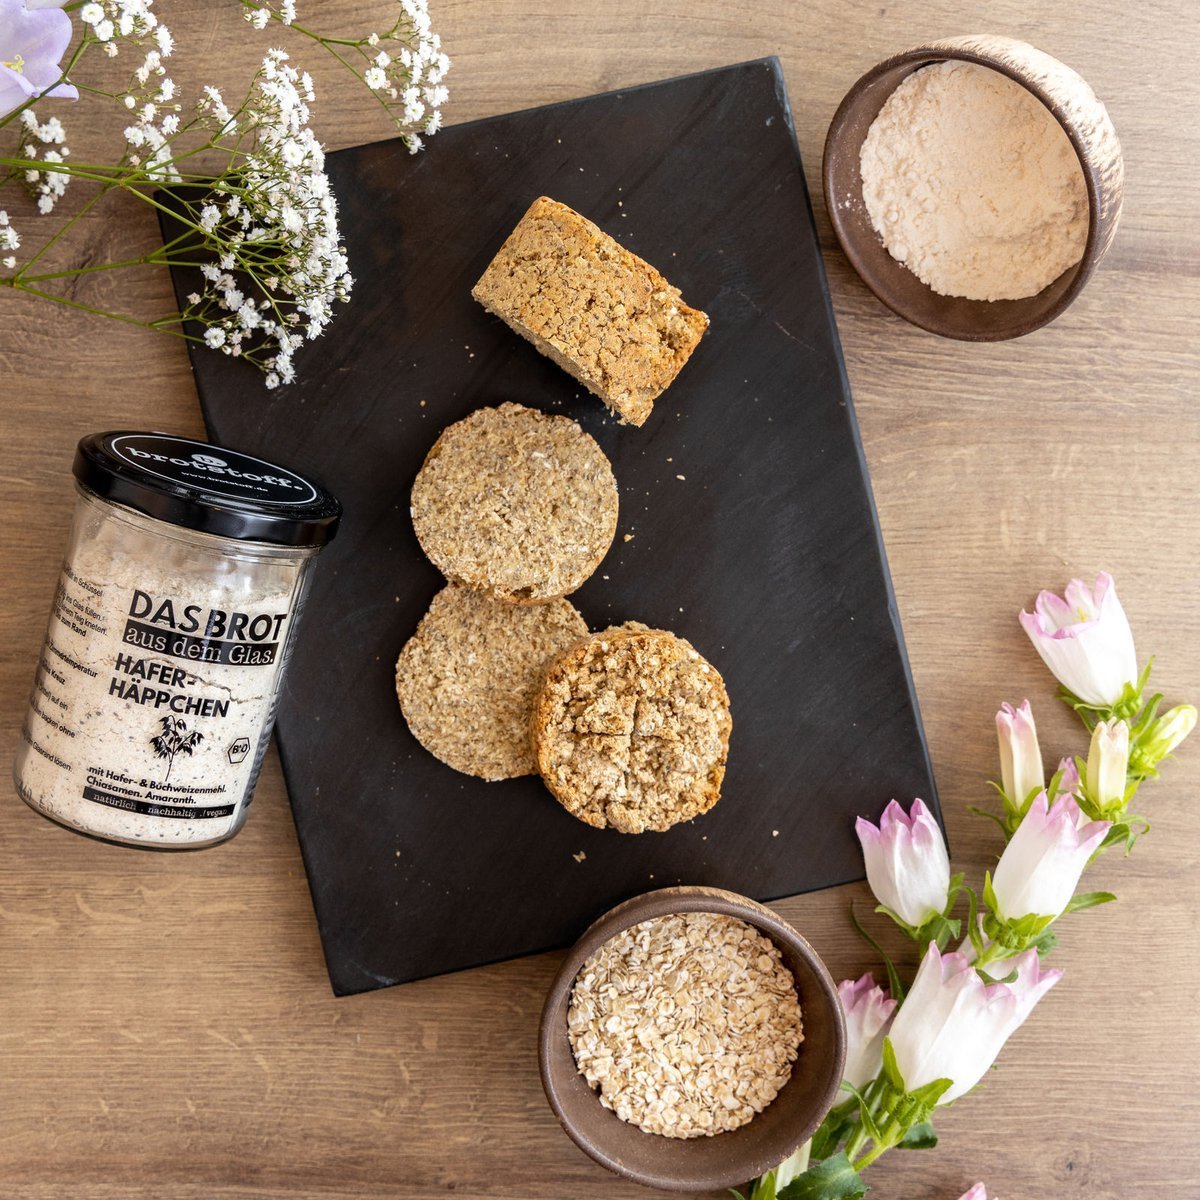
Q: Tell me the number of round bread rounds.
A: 3